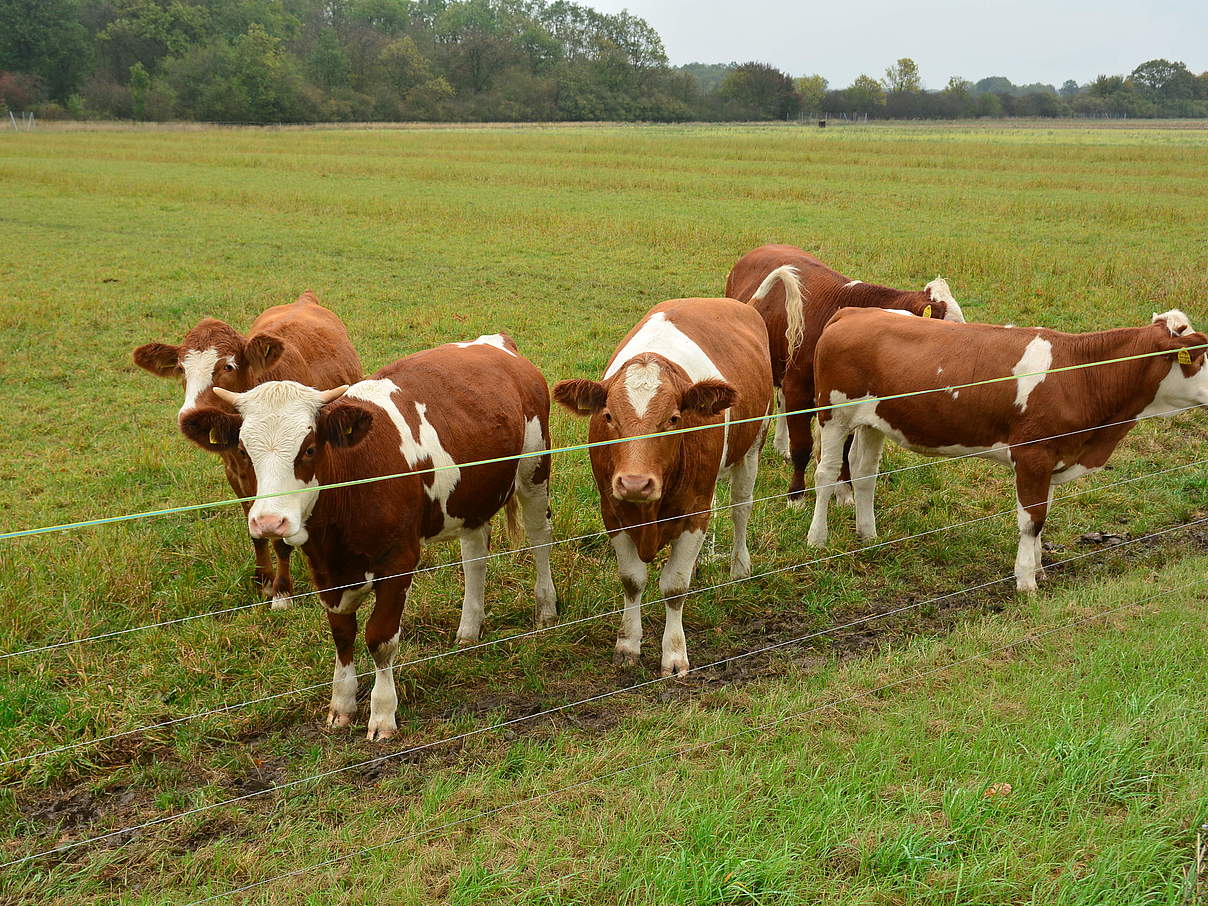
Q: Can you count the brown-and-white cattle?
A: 5